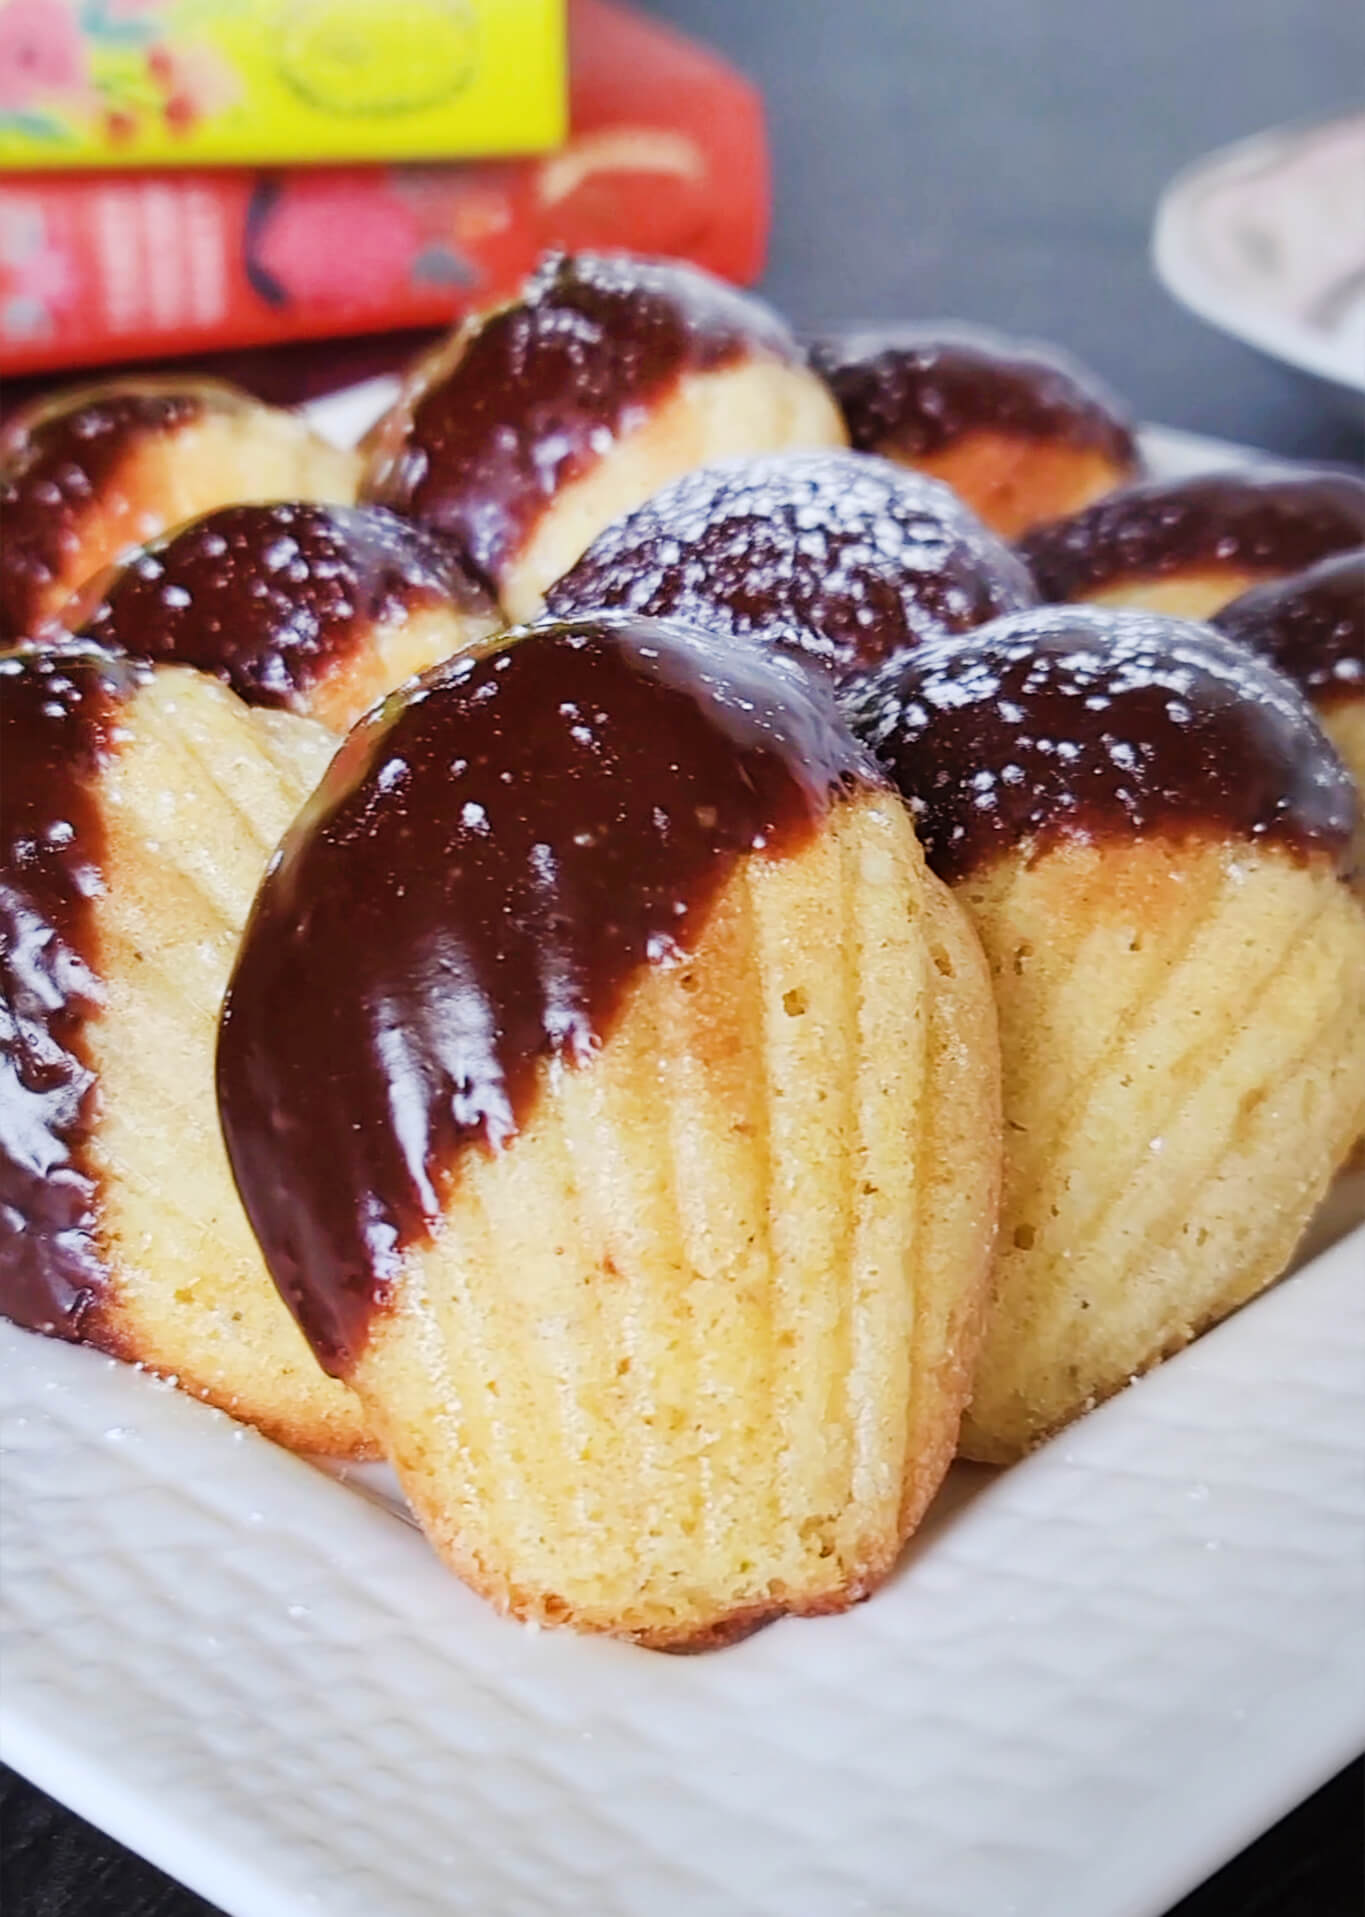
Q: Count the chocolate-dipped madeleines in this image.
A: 10